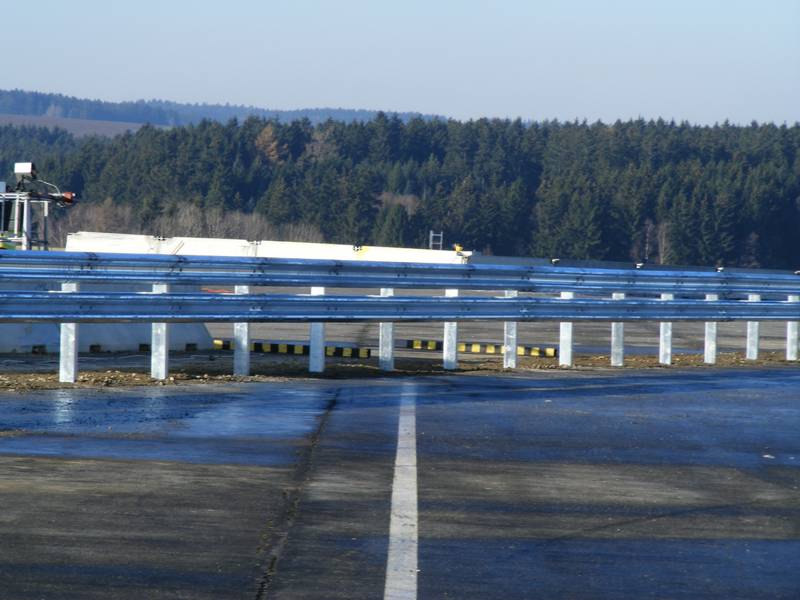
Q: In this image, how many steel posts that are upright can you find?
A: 13